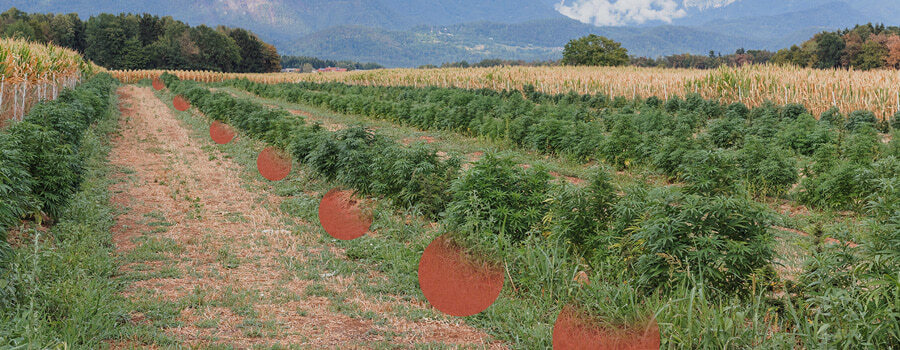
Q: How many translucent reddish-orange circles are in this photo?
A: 7